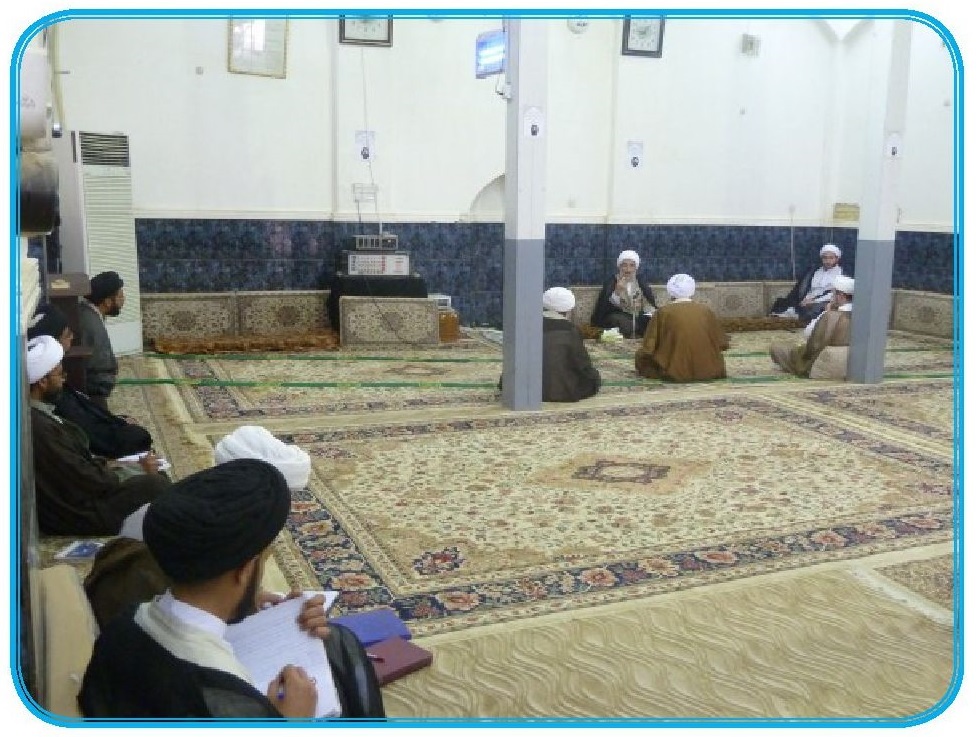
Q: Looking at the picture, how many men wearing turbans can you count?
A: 10